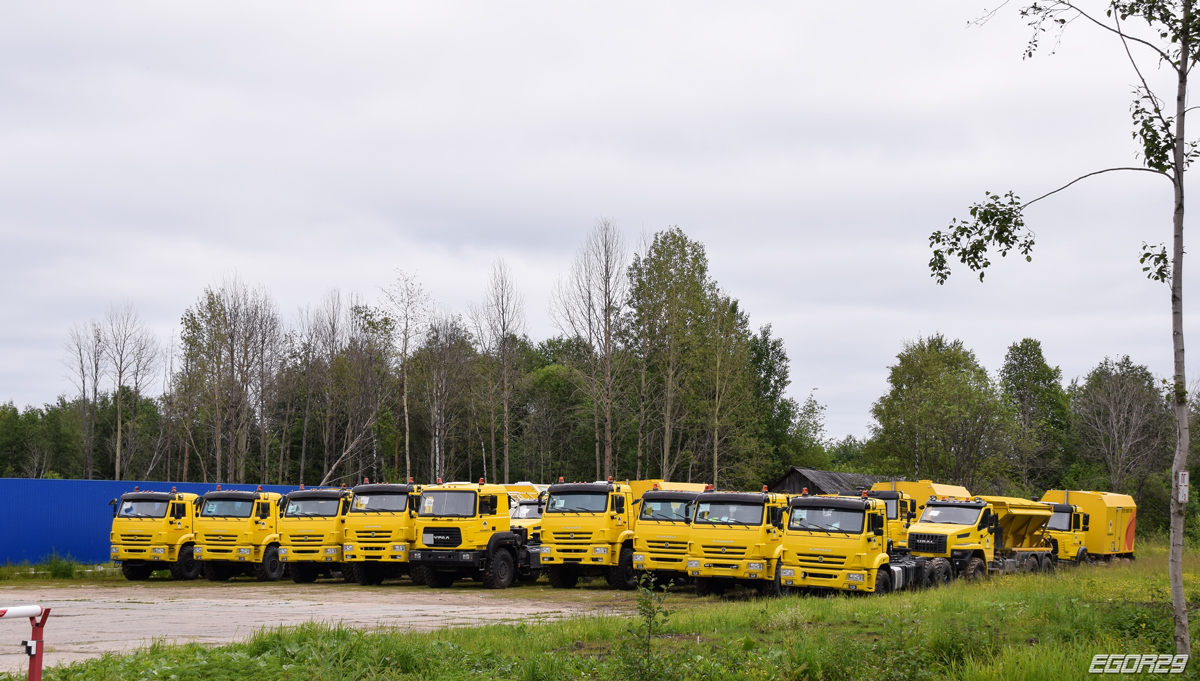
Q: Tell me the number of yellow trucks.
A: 13